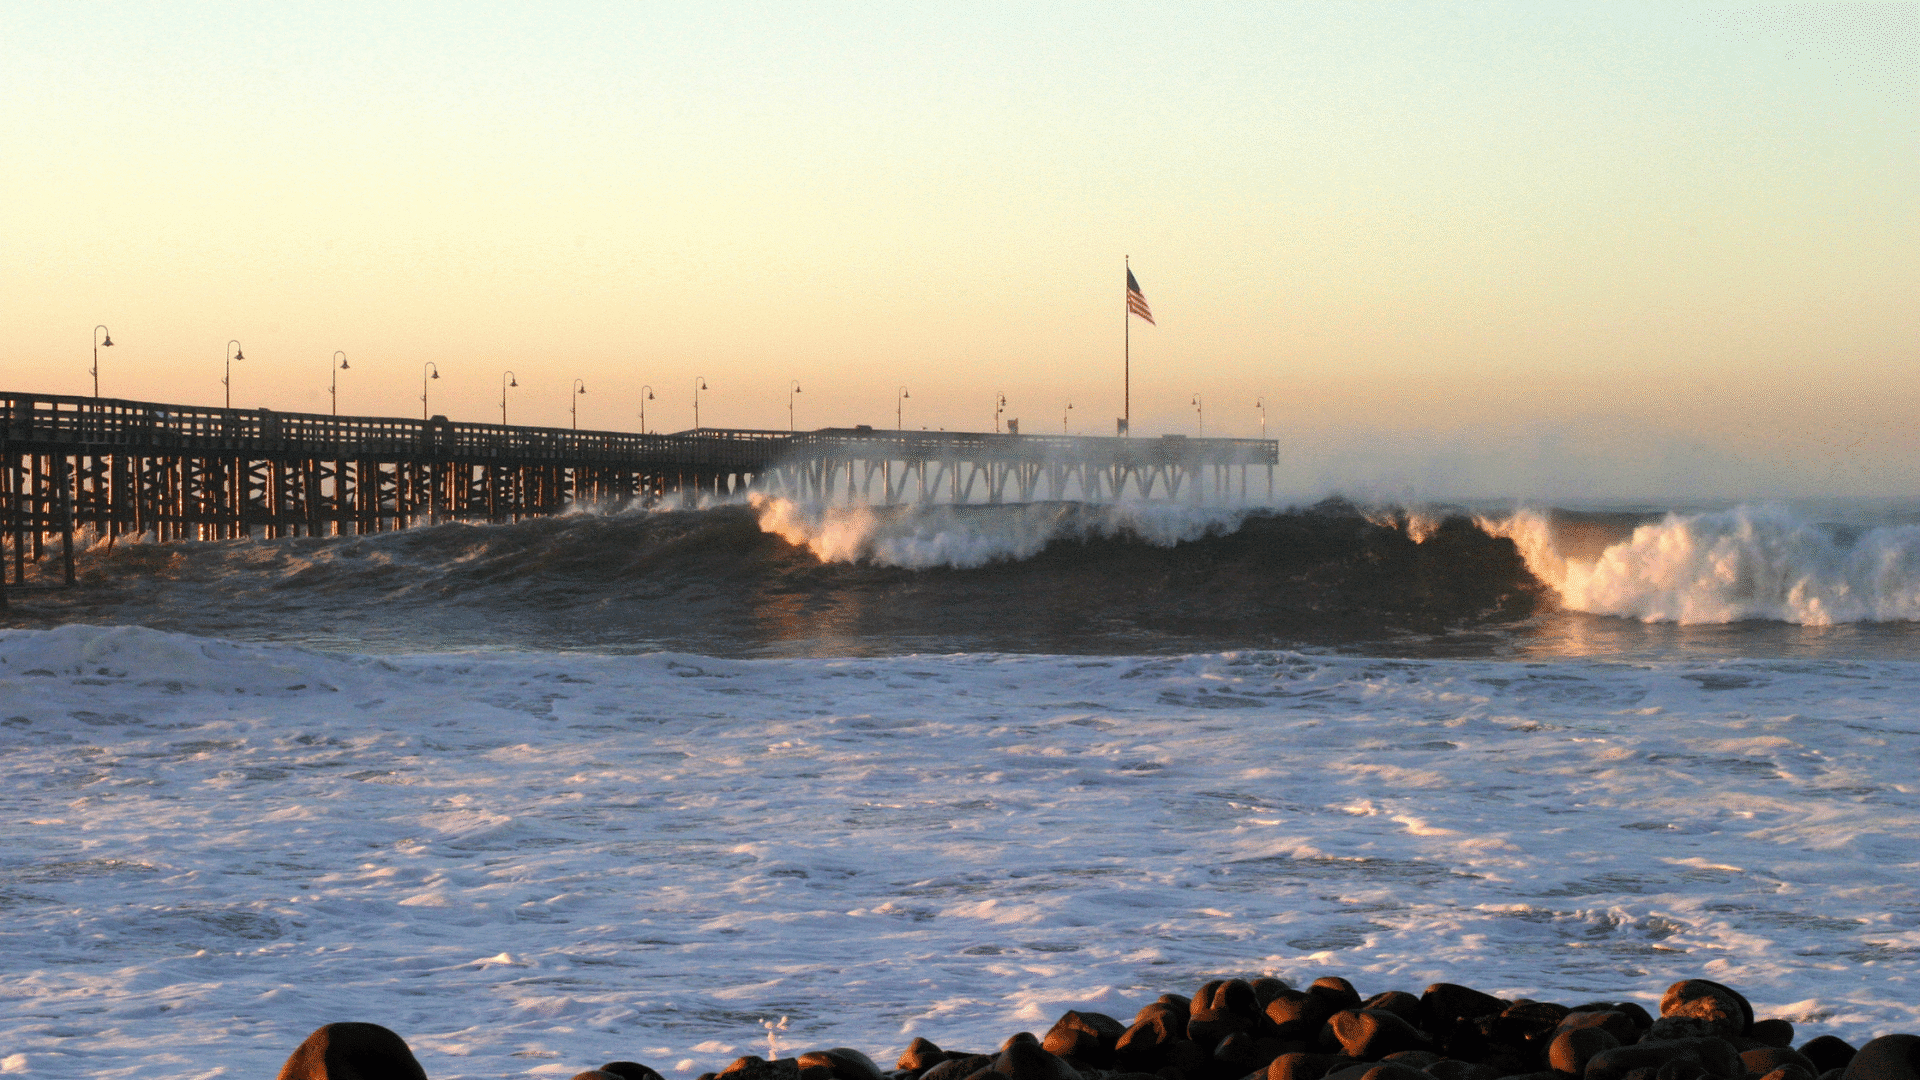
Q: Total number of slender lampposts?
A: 14